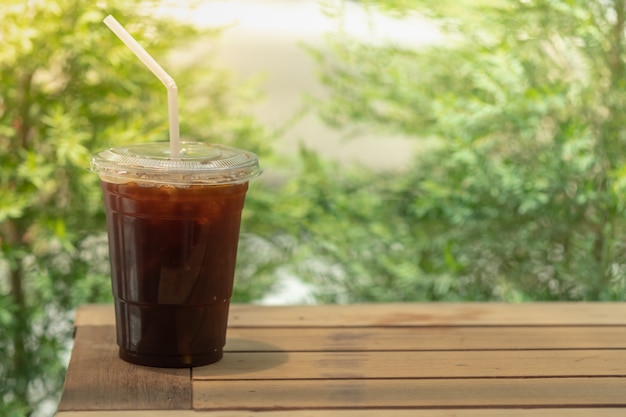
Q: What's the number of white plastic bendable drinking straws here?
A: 1